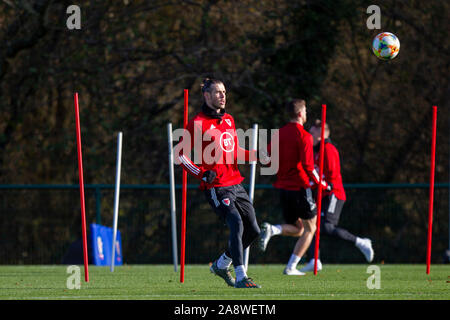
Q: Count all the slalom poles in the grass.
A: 7